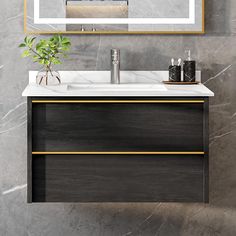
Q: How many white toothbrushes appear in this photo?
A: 2